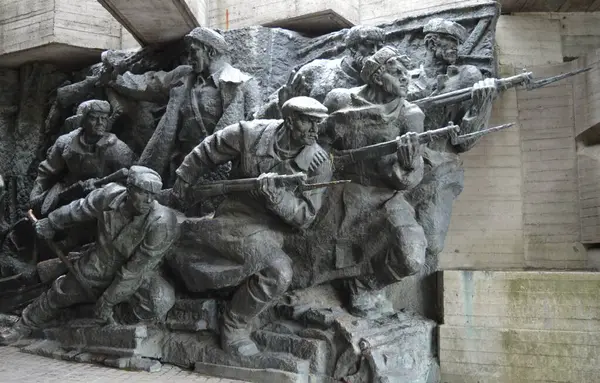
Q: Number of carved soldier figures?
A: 7